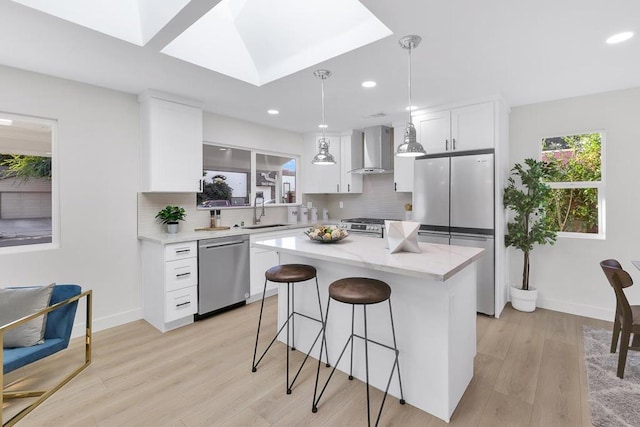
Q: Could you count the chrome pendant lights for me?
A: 2